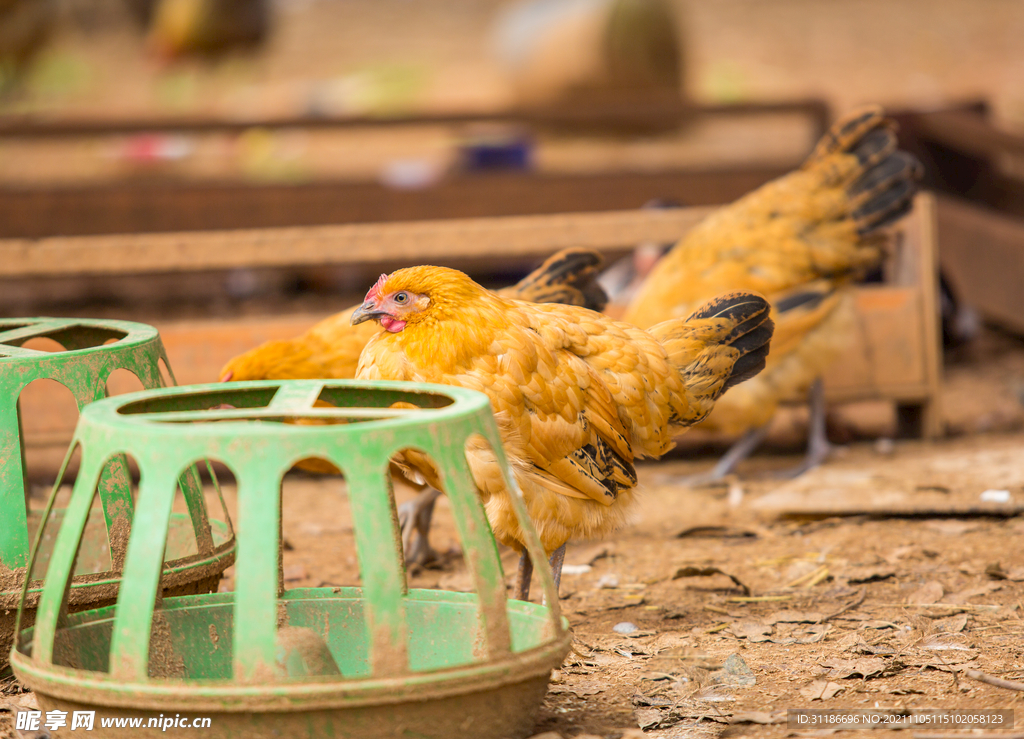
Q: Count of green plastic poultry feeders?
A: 2